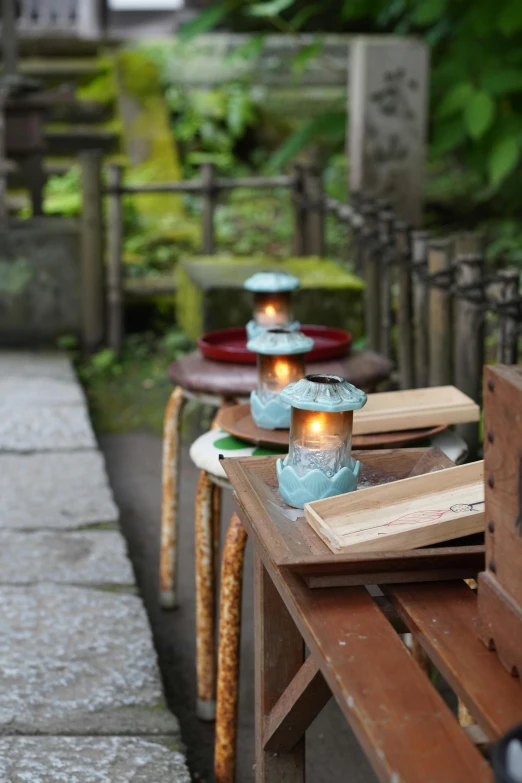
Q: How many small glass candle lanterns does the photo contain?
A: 3